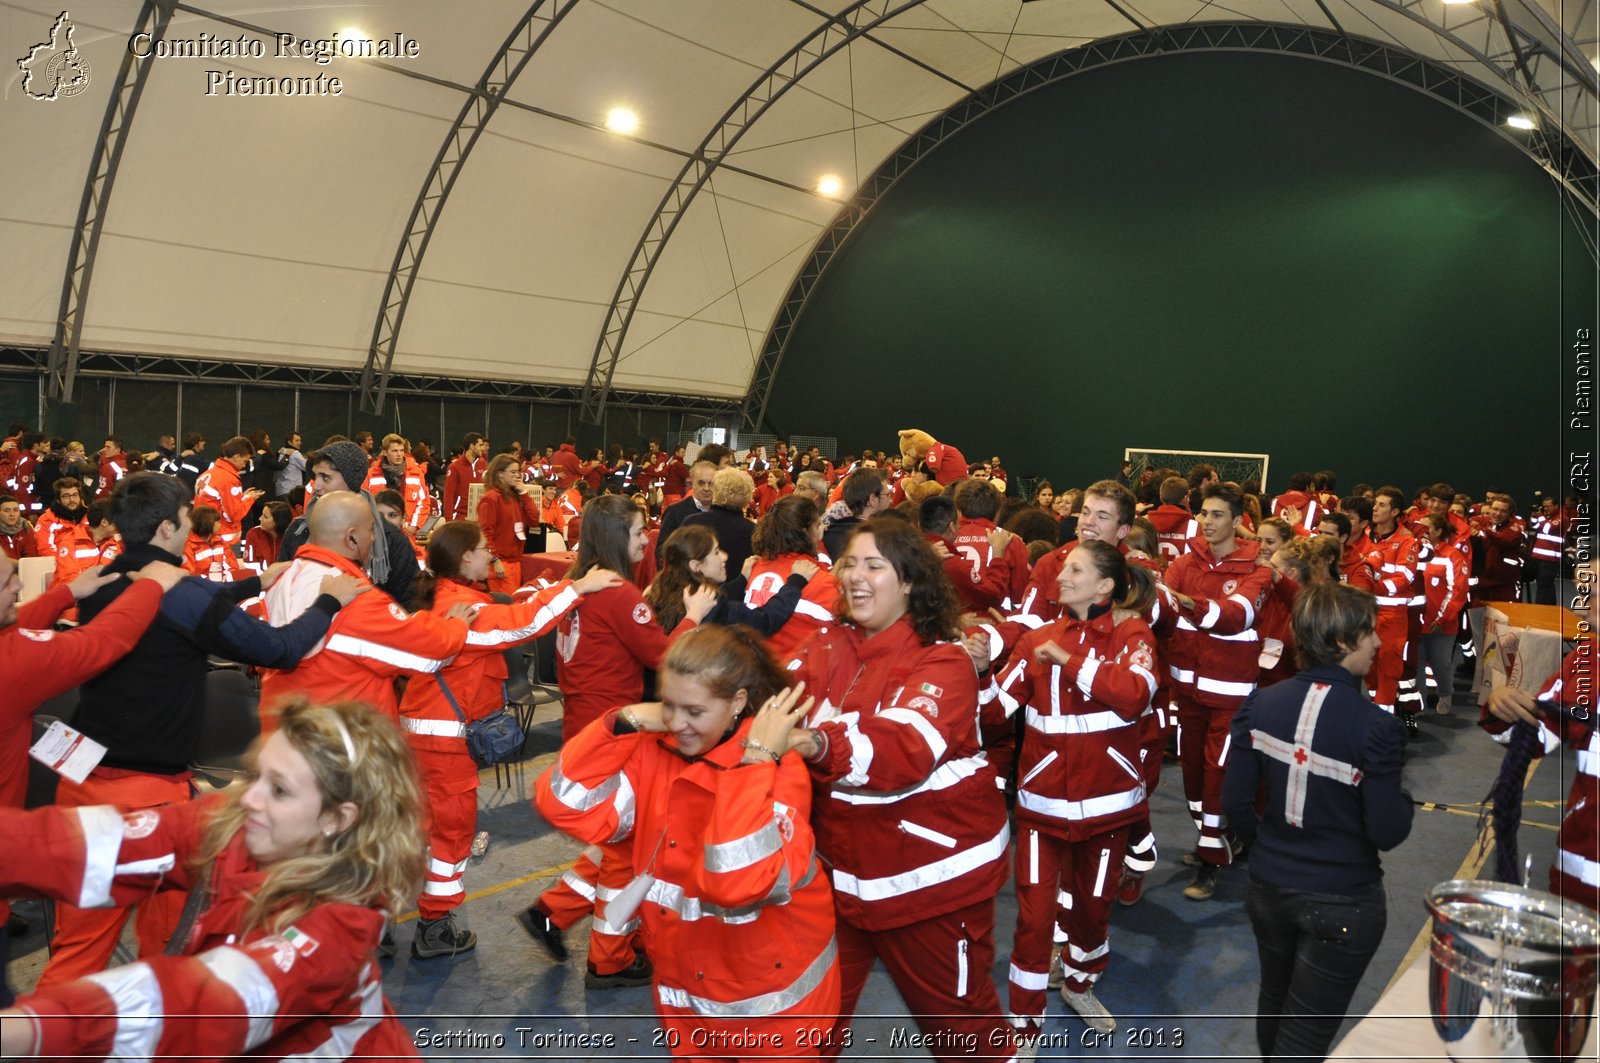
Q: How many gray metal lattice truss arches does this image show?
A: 4